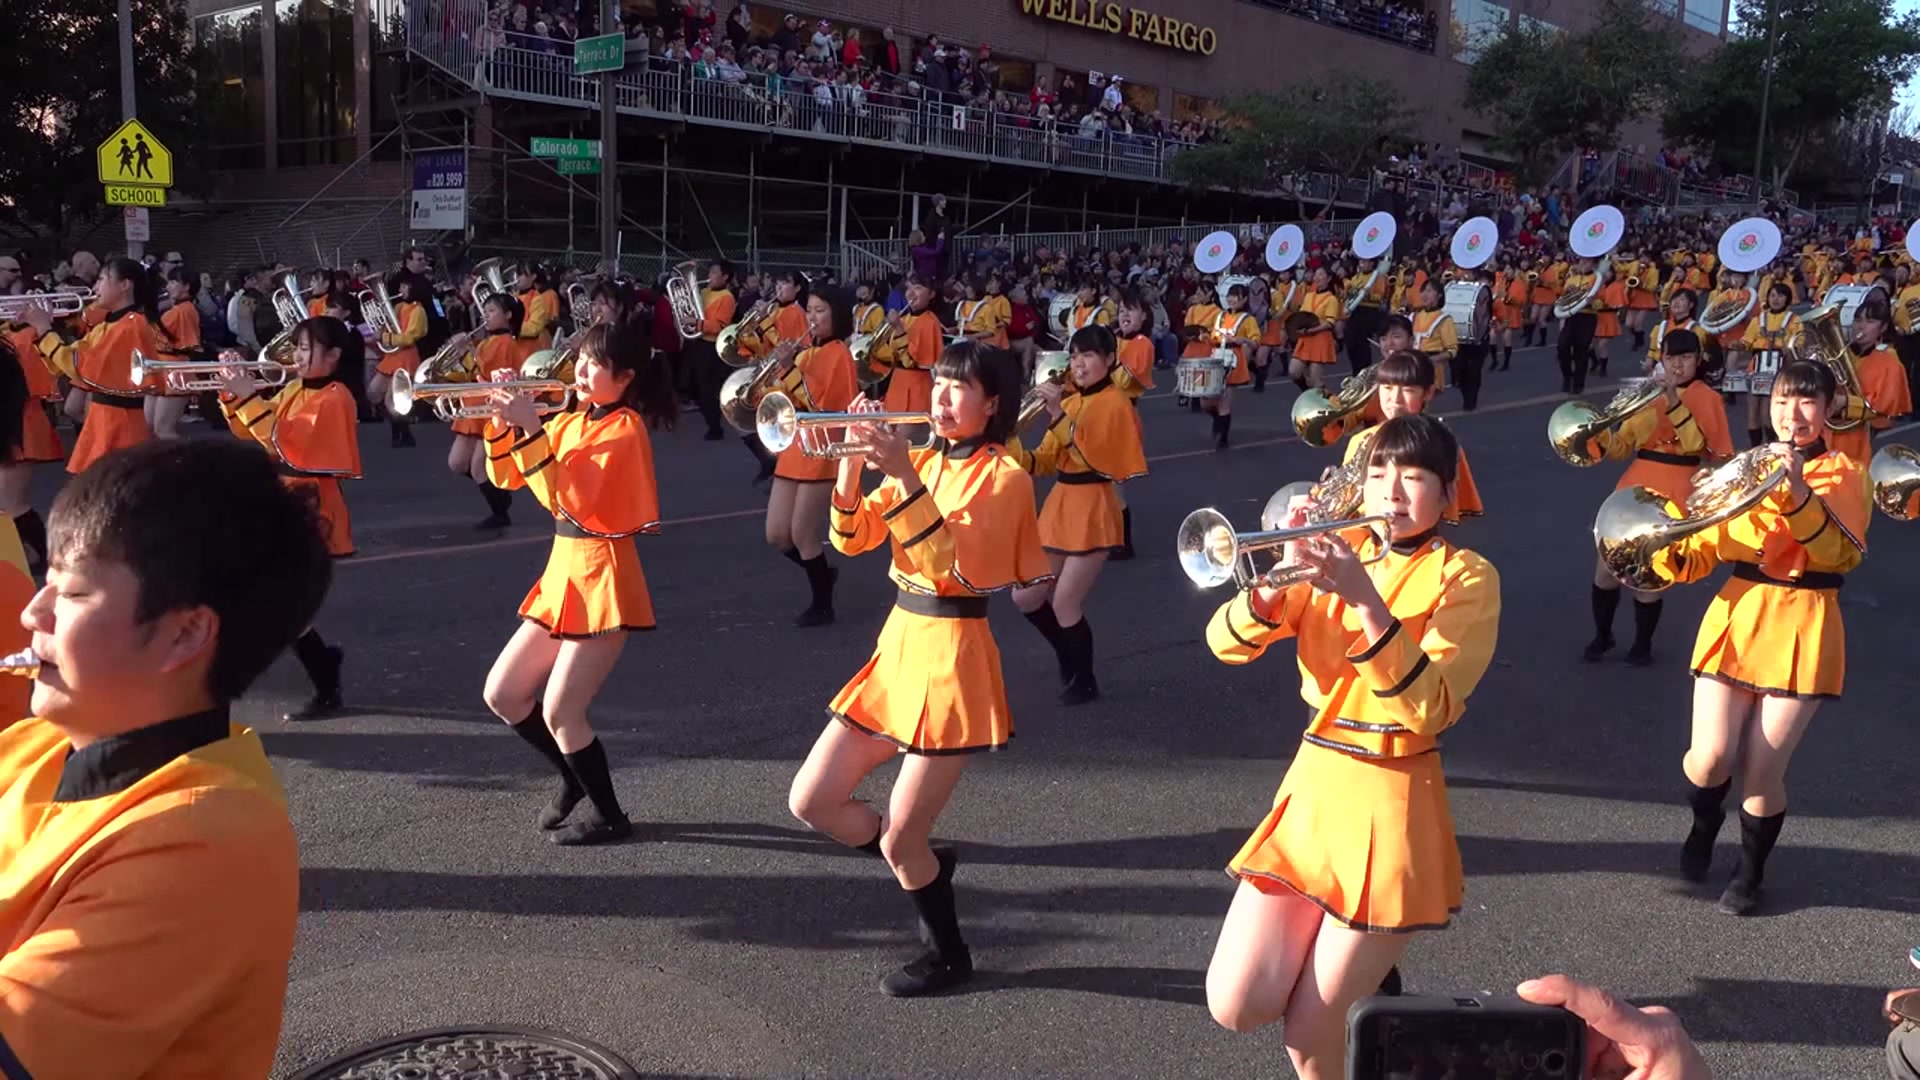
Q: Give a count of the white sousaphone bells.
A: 7